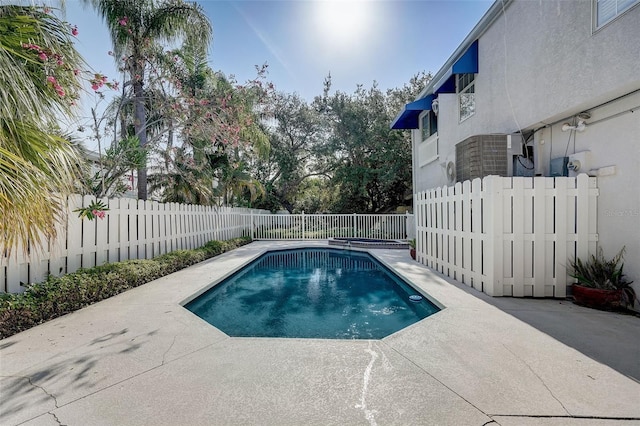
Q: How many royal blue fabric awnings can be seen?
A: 2